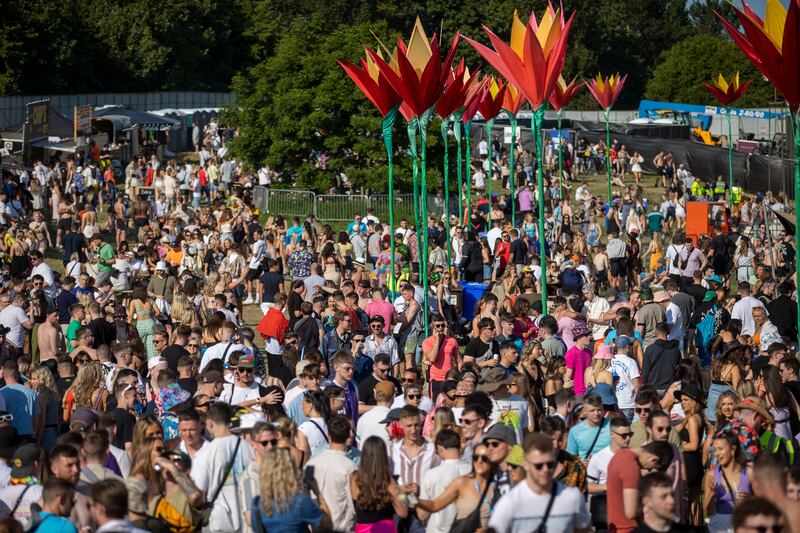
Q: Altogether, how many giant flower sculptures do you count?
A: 13